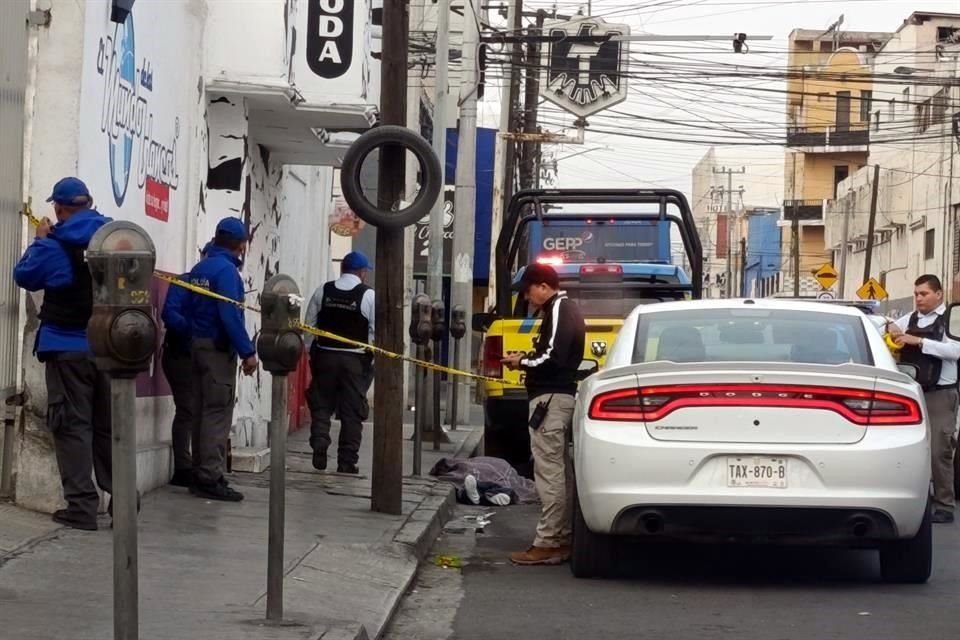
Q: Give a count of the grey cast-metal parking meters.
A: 5